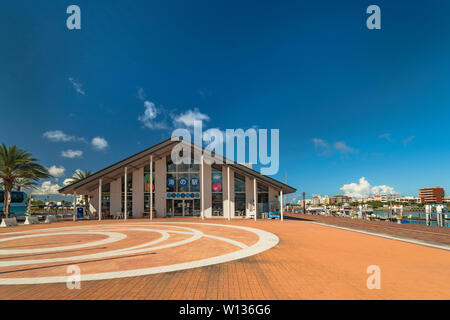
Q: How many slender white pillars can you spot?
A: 8